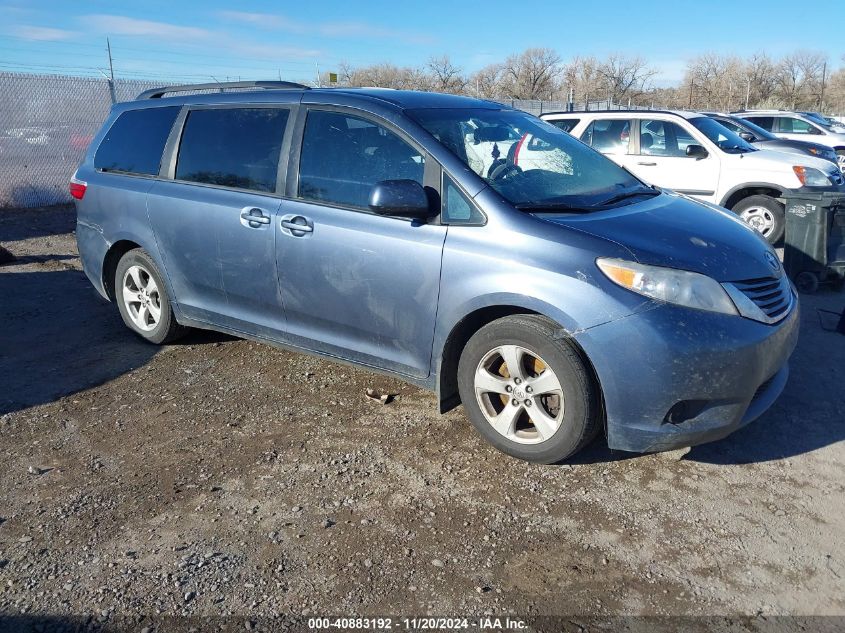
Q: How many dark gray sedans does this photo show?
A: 1